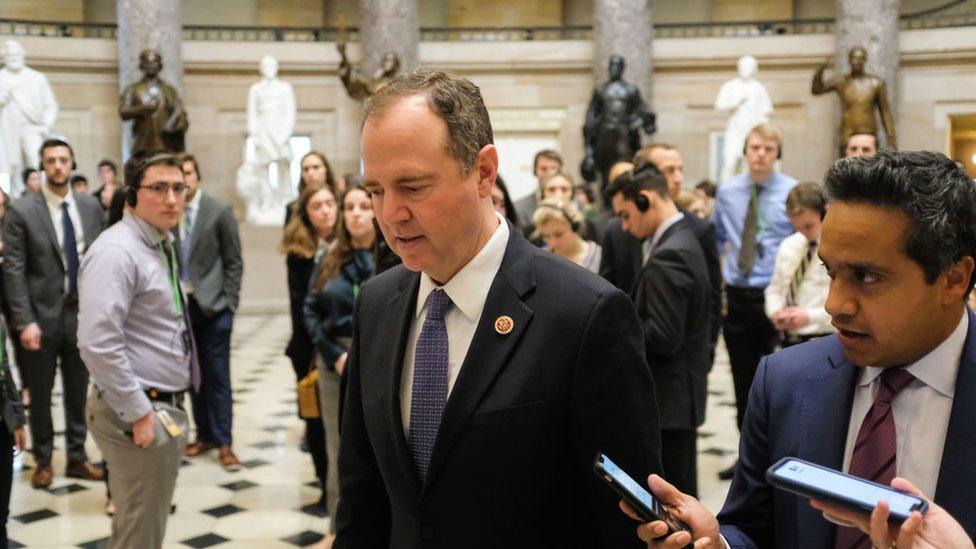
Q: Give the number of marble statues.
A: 3